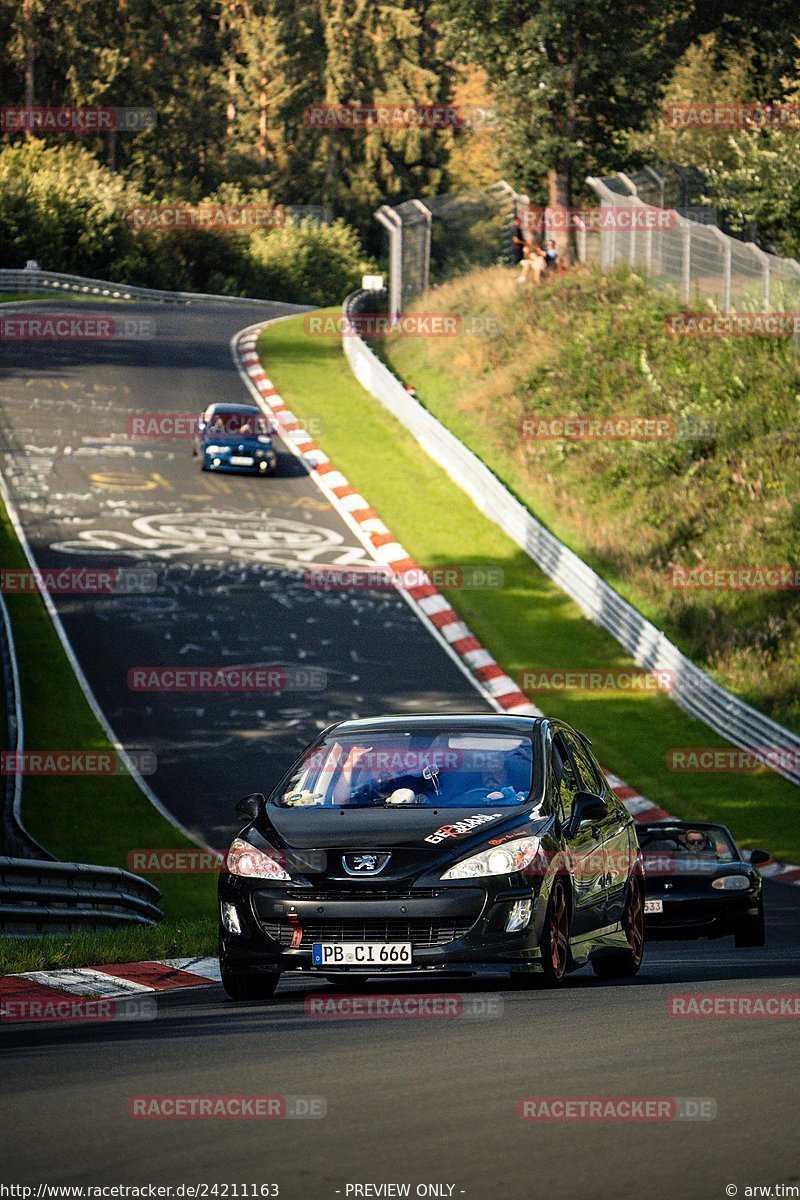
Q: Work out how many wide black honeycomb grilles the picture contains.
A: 1